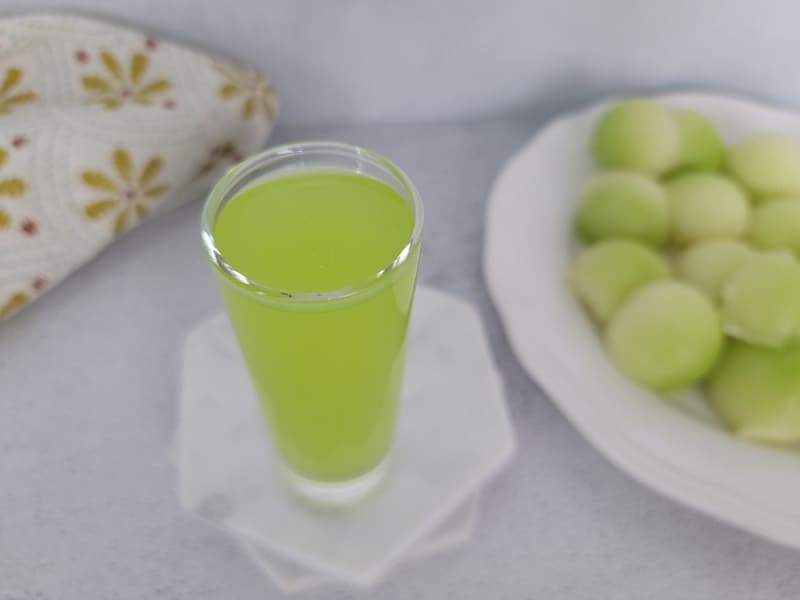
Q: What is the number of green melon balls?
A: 11